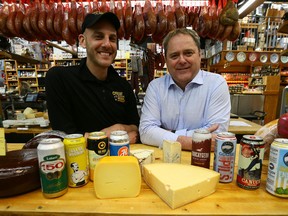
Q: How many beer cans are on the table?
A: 8